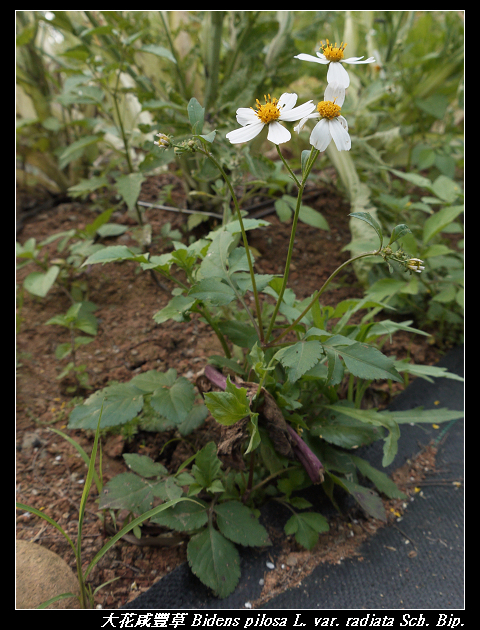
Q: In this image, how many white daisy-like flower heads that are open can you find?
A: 3